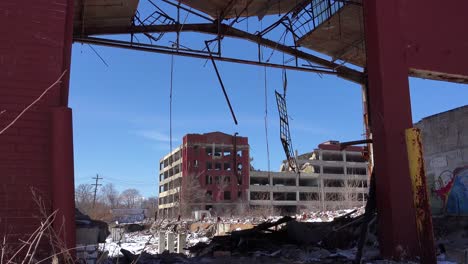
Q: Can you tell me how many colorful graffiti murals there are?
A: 1